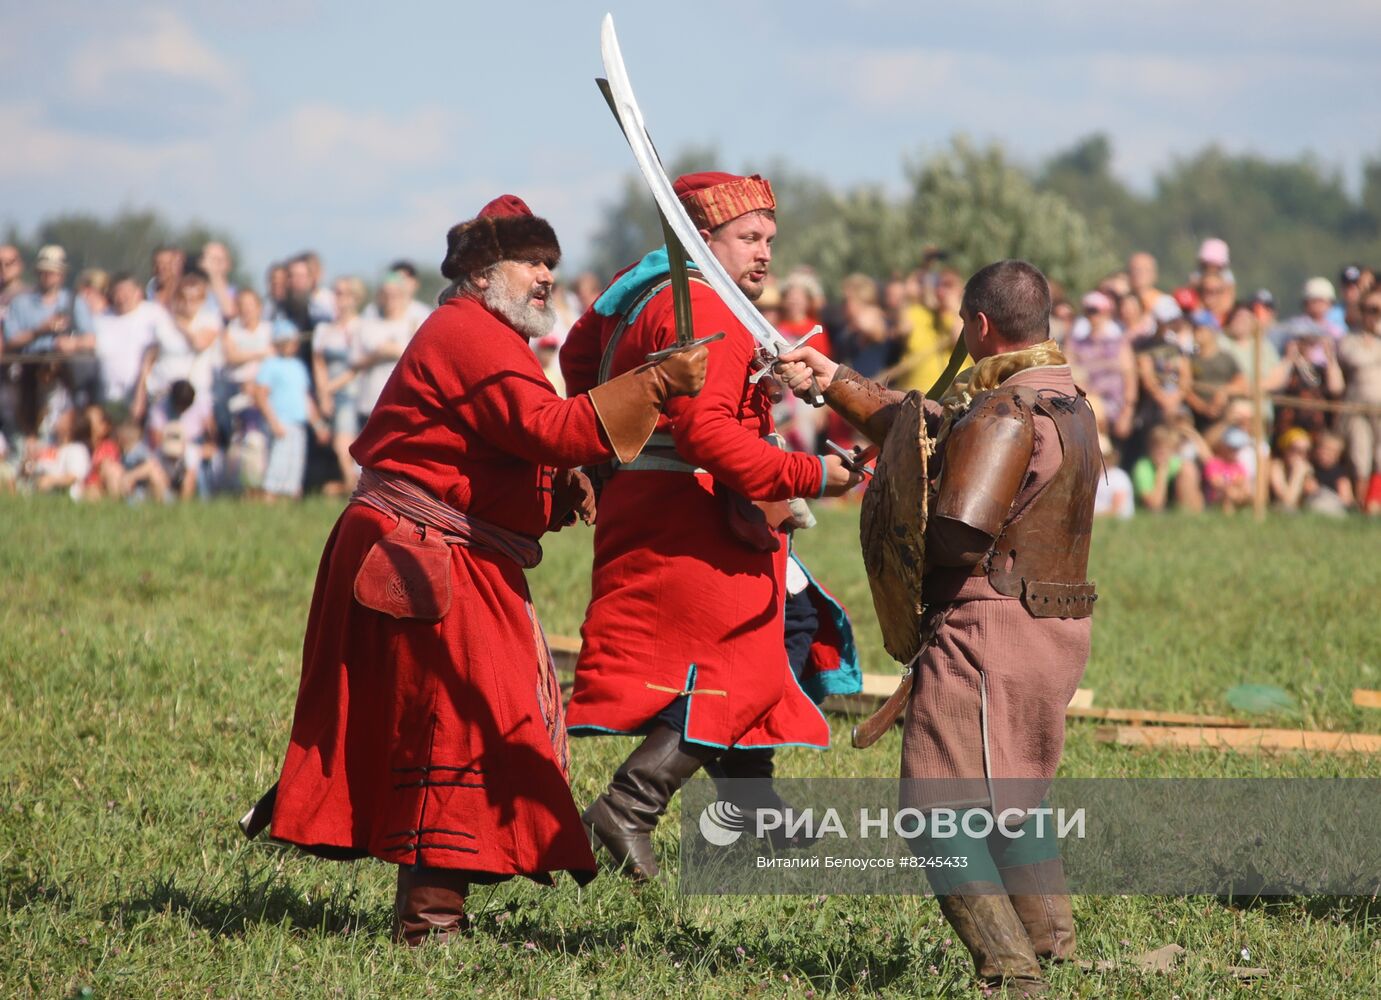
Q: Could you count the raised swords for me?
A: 2